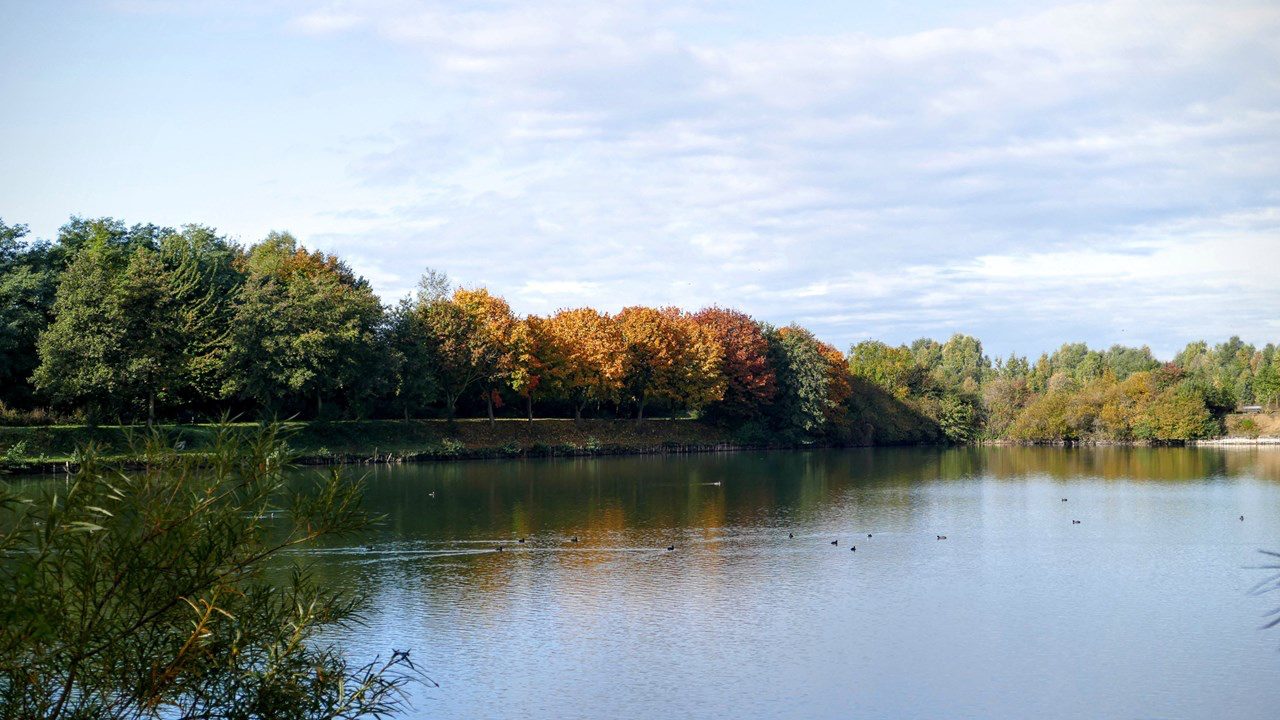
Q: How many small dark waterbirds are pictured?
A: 13